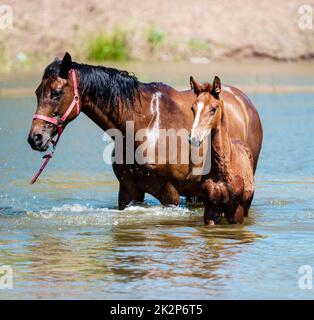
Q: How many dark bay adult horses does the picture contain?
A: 1